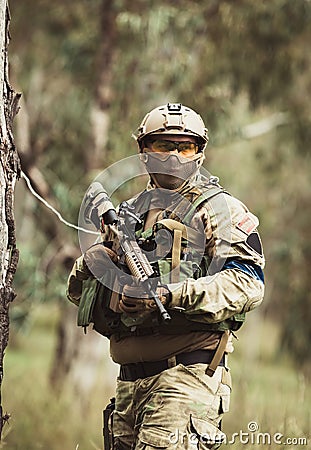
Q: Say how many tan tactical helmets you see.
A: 1